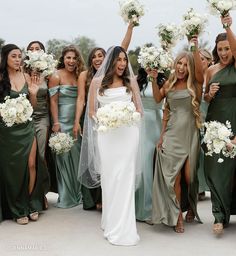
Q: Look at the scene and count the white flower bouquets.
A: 10